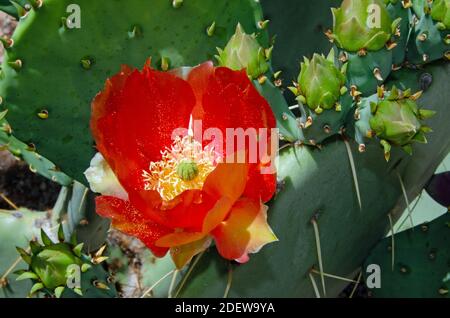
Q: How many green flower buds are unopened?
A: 6